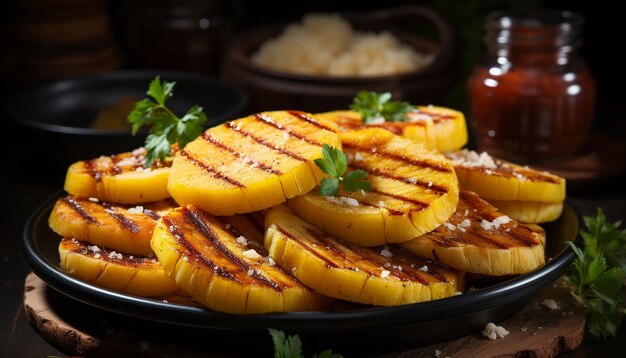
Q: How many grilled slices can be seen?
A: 11